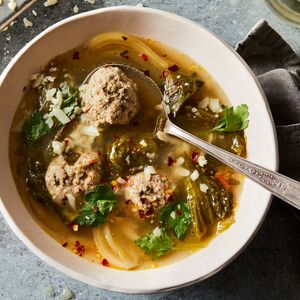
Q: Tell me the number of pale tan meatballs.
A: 3